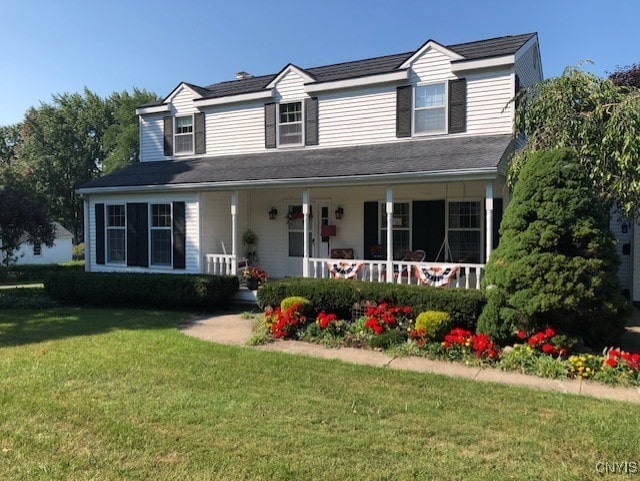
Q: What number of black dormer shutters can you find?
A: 6